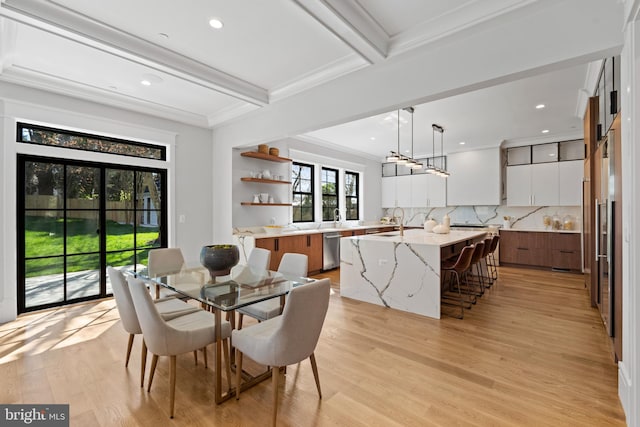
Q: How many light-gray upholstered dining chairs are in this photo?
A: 6